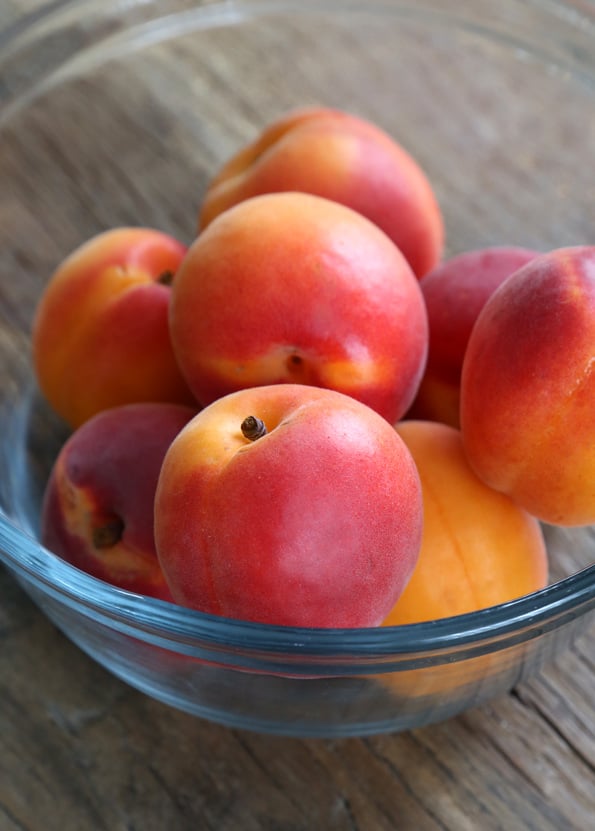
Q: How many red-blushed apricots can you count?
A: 7